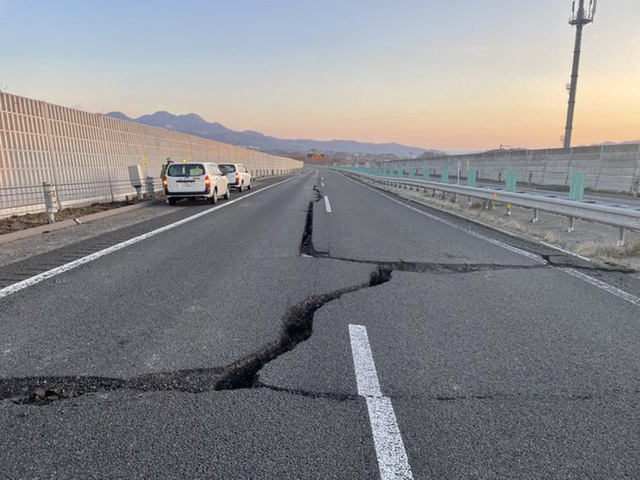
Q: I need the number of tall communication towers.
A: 1